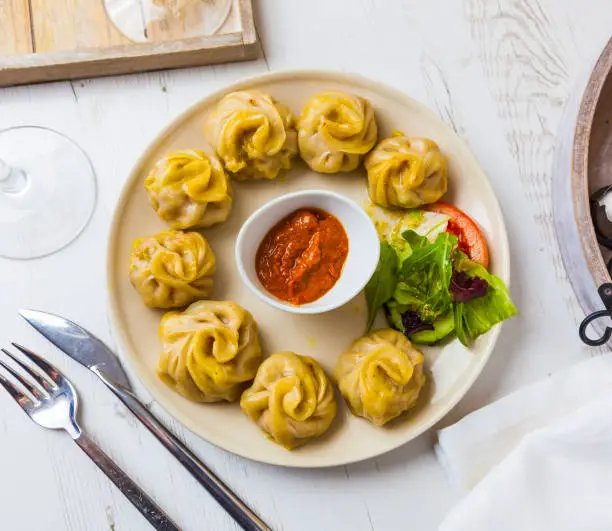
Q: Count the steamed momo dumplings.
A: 8